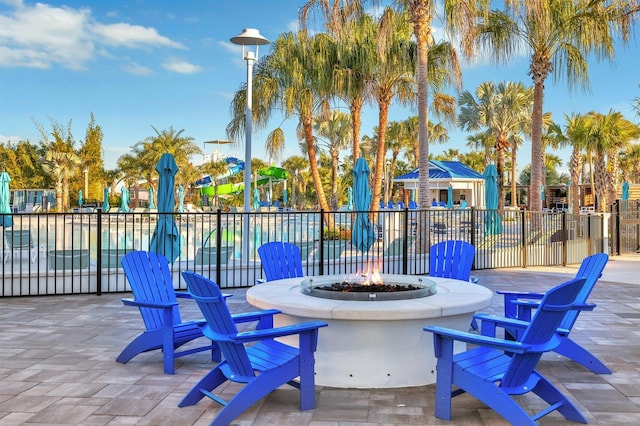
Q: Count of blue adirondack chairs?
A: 6